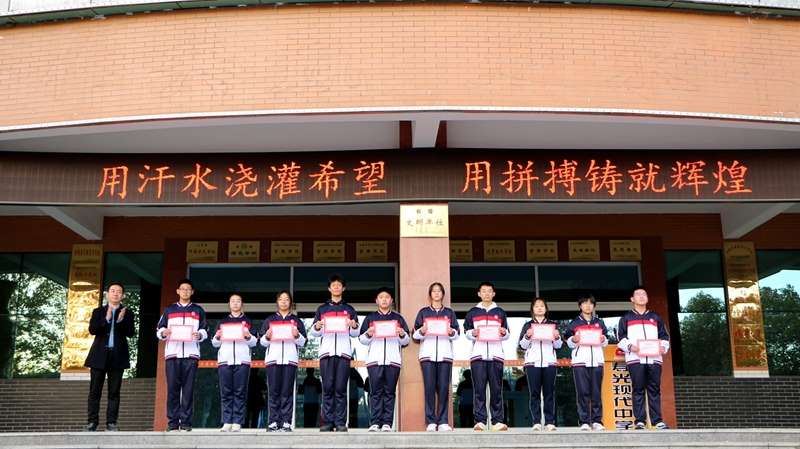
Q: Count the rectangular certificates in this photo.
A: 10